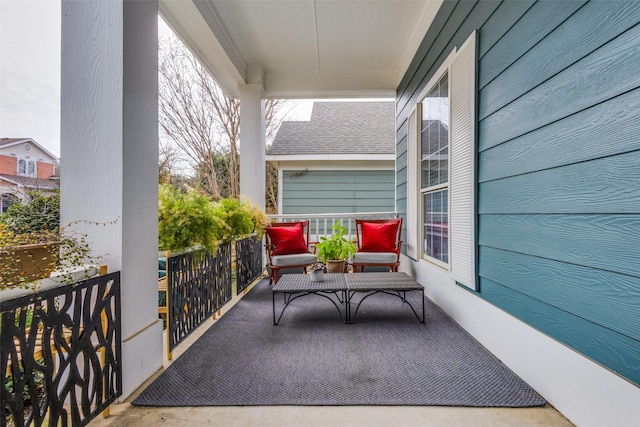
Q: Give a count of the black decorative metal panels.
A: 3